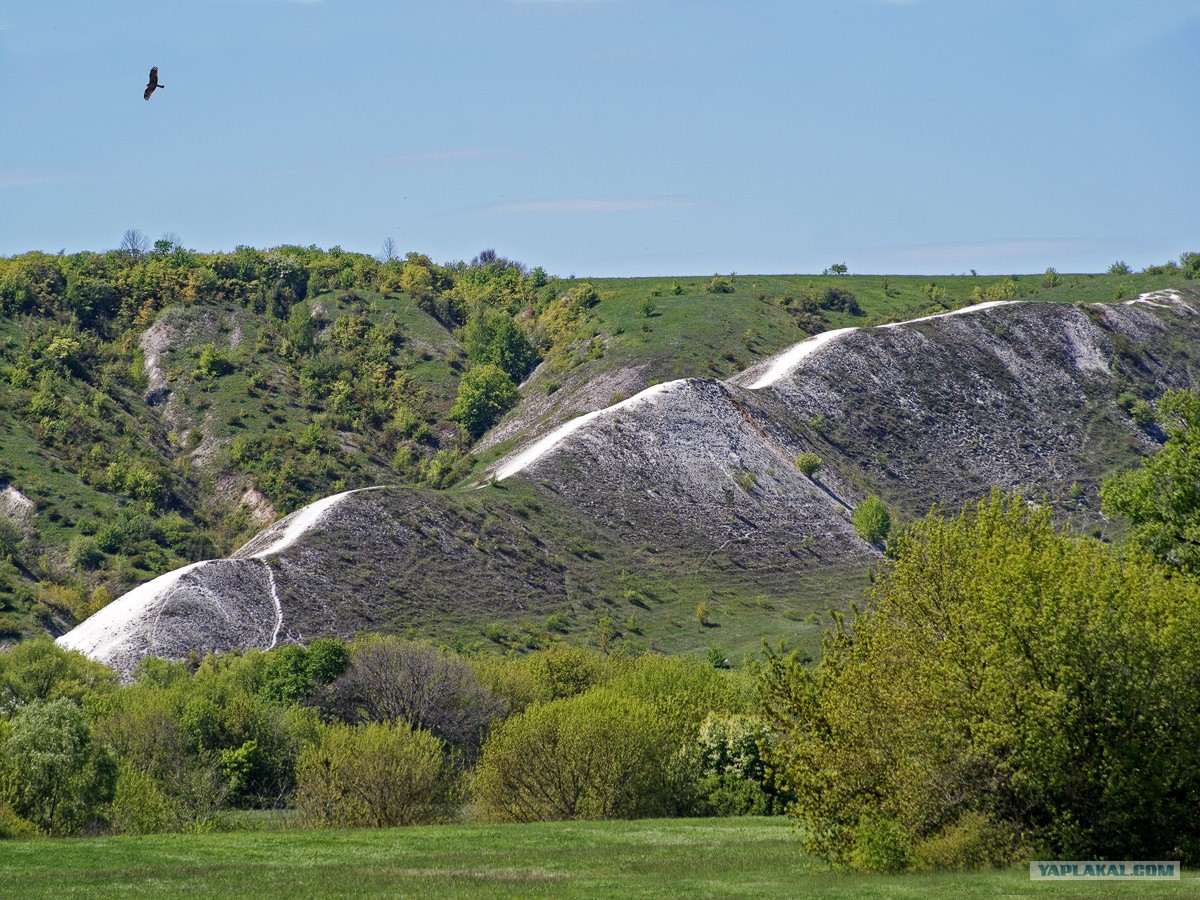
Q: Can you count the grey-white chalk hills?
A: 4